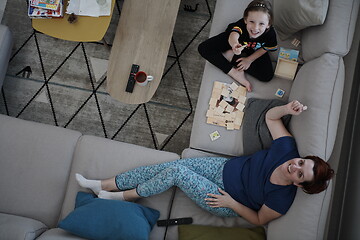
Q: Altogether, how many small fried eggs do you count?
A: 0